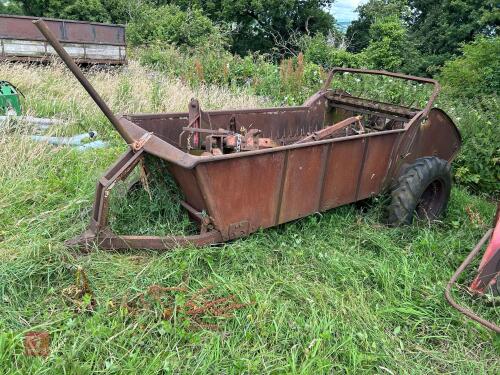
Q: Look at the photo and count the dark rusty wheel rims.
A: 1